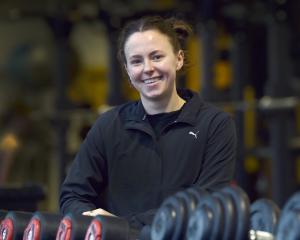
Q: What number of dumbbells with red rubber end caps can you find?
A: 4